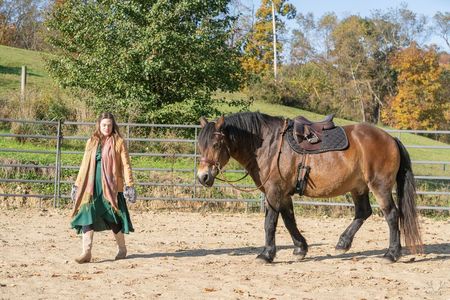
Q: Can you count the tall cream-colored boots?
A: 2